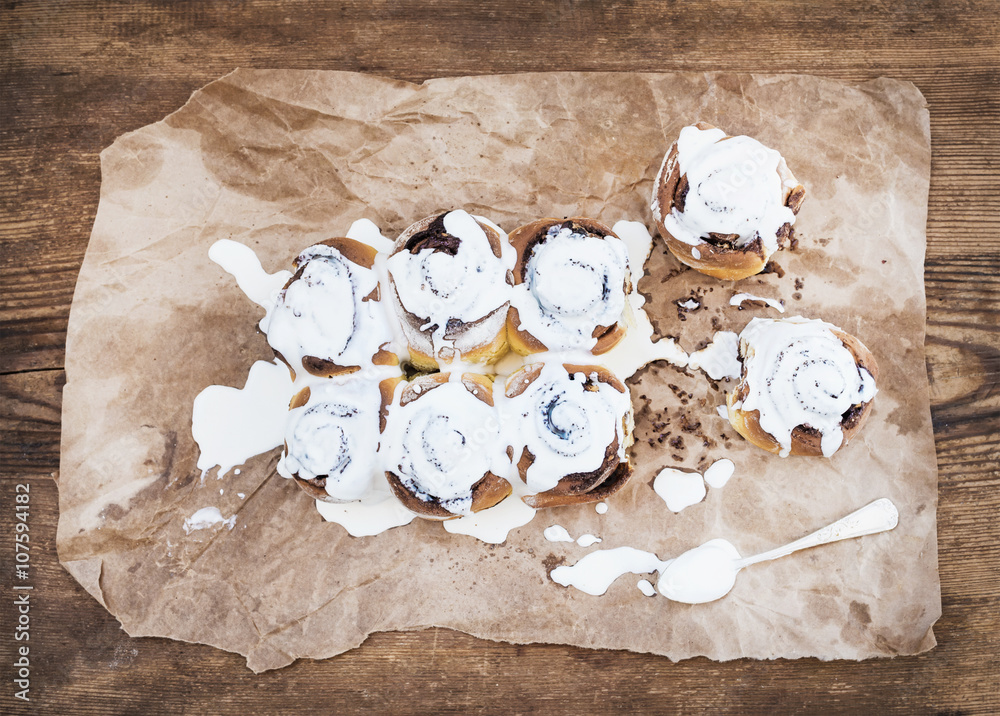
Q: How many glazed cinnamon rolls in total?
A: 8